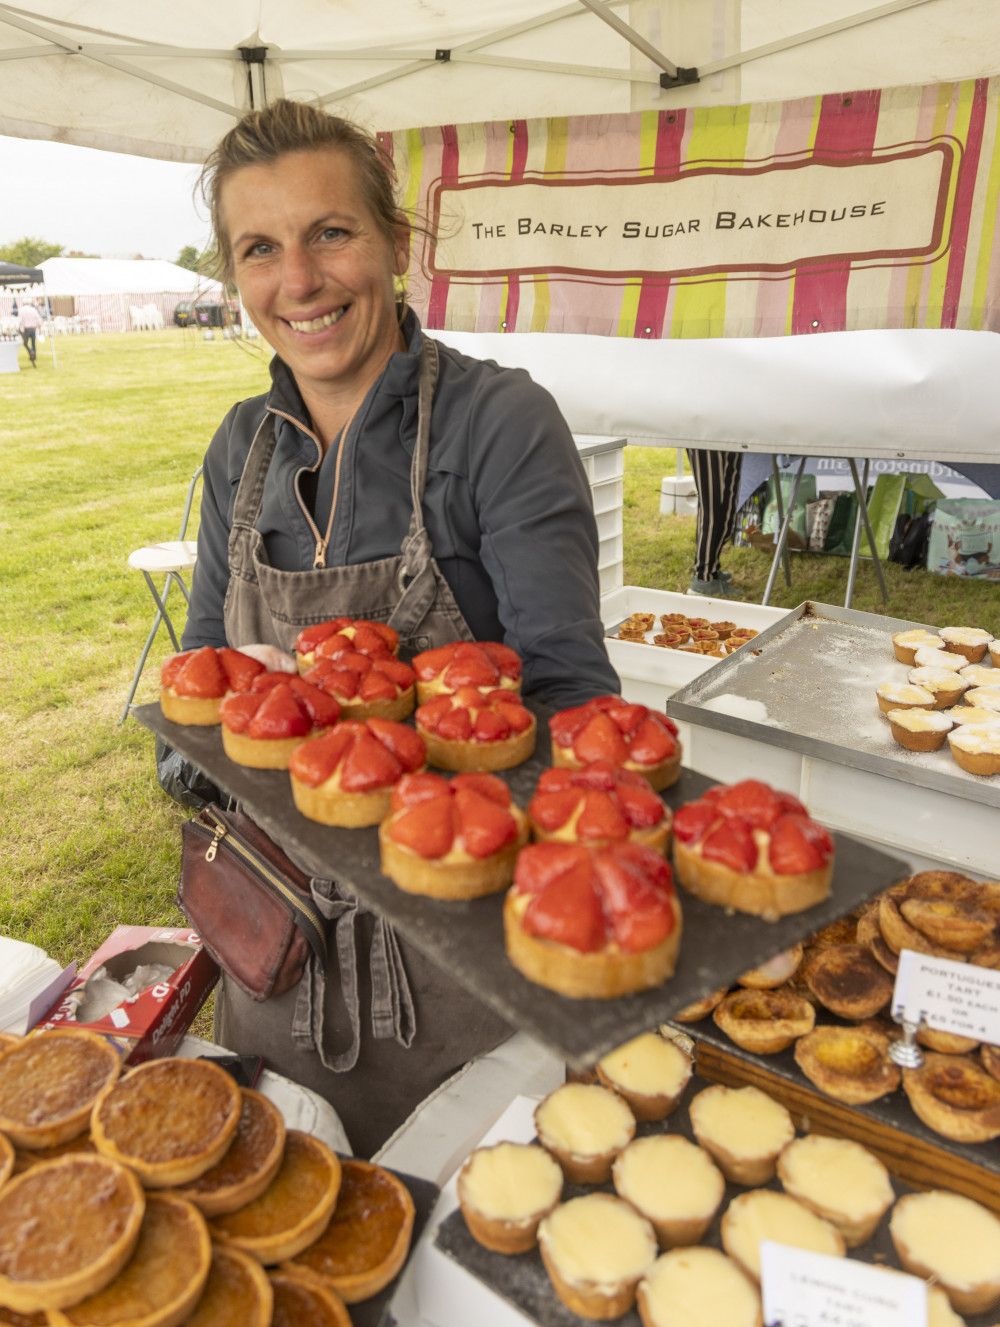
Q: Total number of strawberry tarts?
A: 12